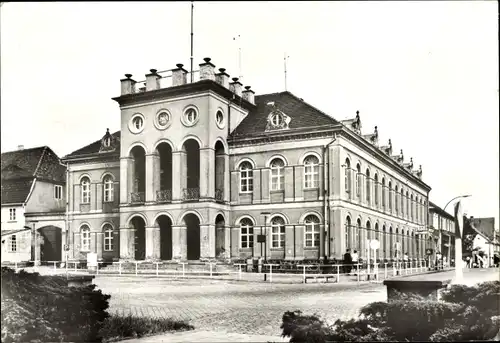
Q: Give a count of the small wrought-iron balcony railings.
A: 4